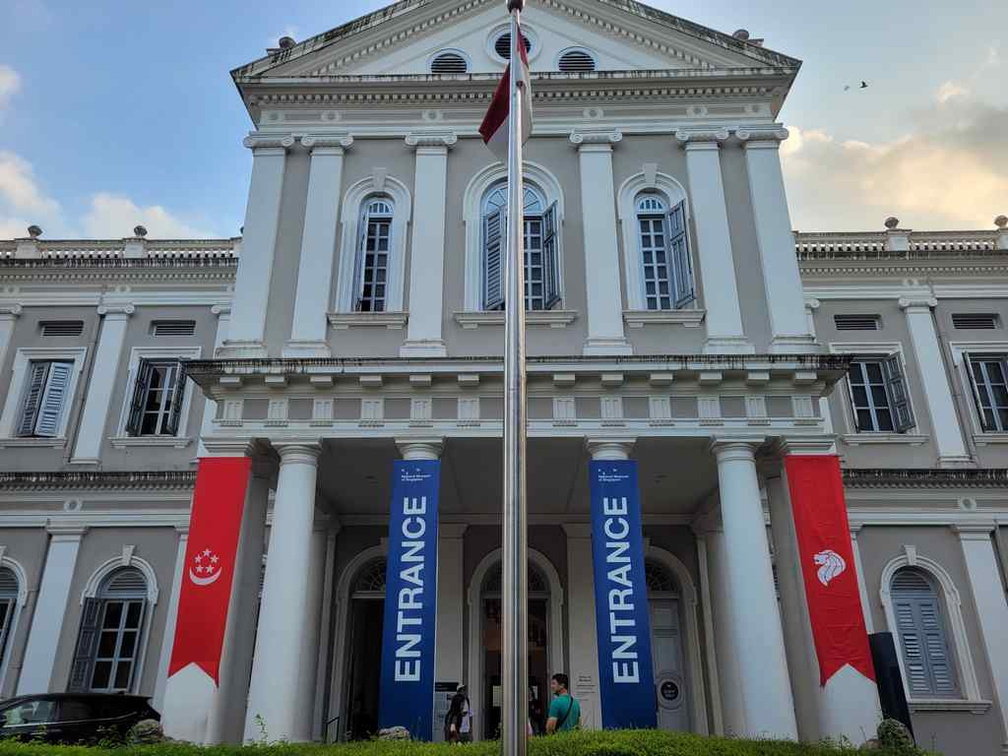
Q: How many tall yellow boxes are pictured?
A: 0